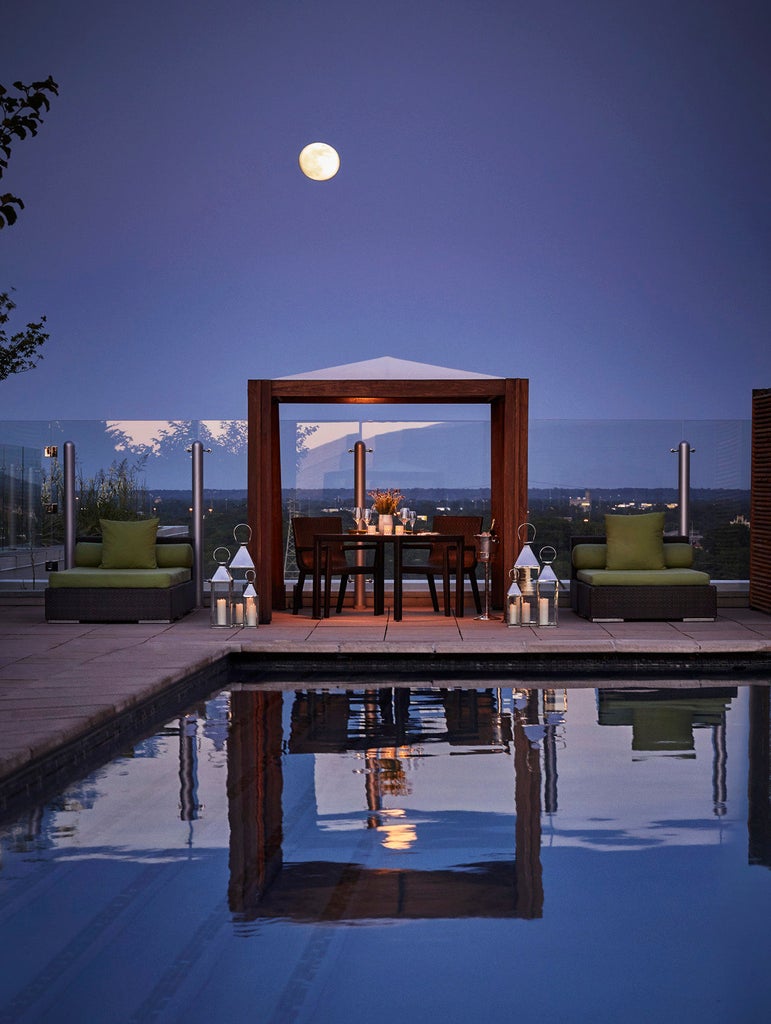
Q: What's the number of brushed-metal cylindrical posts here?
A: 4